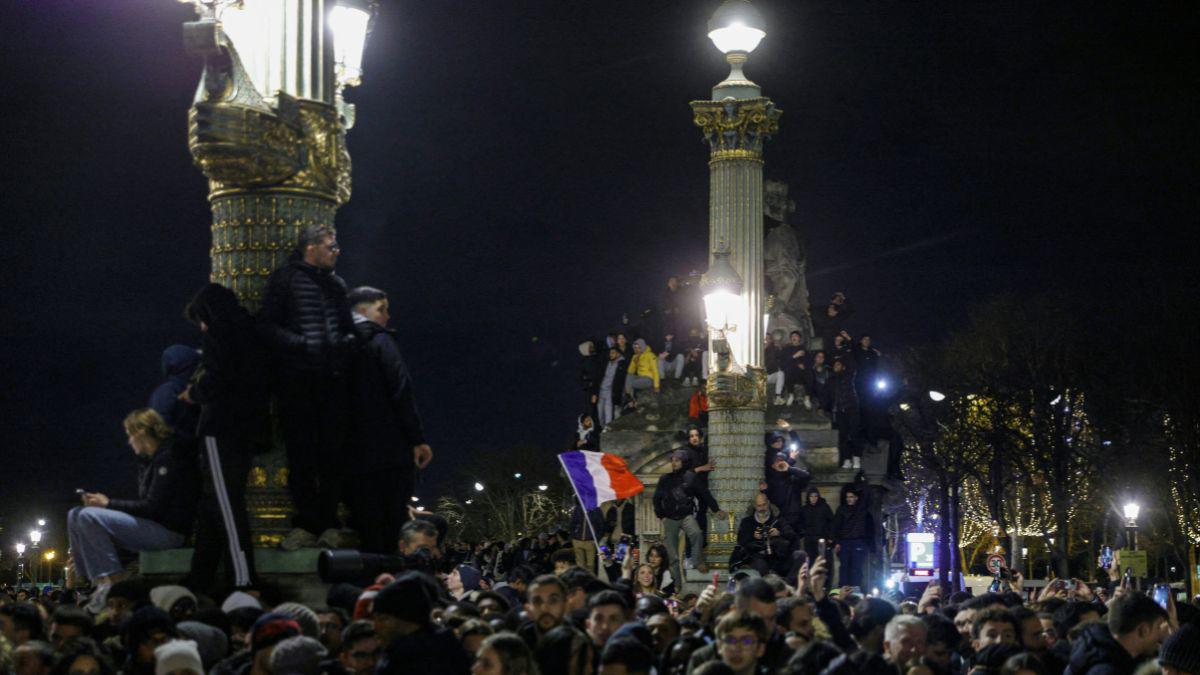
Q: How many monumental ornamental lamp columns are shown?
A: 2